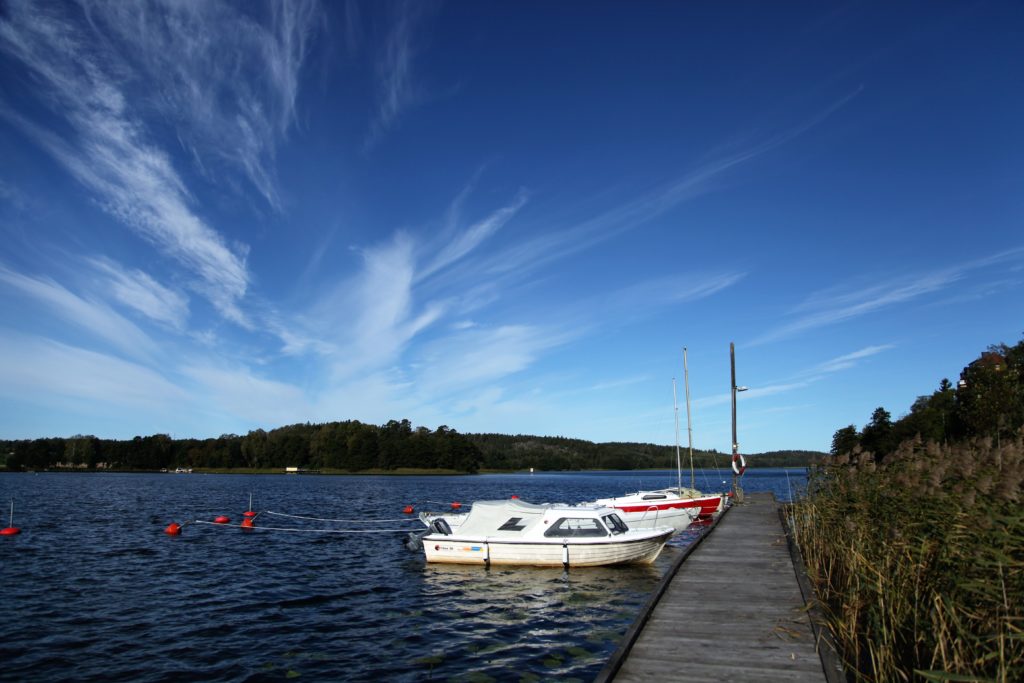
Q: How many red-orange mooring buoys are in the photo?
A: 8